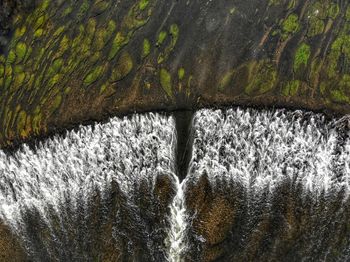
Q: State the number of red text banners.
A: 0